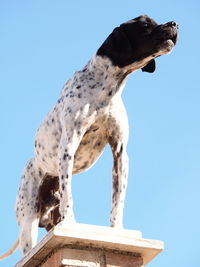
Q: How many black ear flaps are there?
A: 2